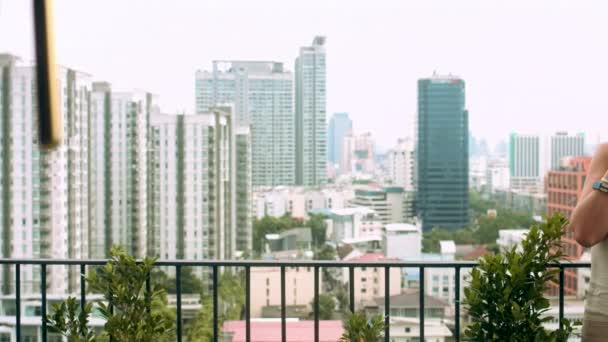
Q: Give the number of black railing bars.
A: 15